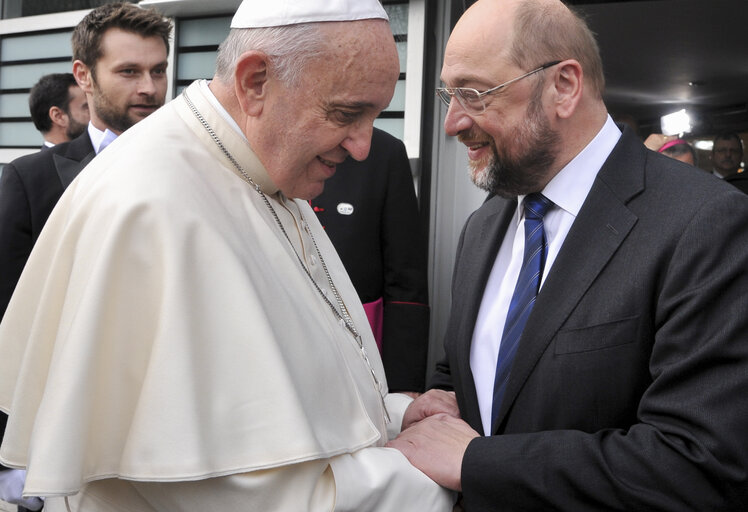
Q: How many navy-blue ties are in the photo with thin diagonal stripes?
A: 1